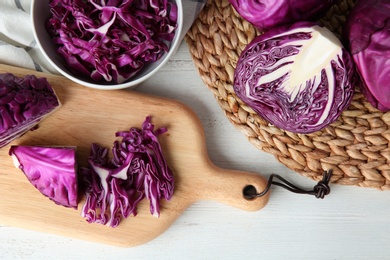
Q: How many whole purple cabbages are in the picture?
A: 2